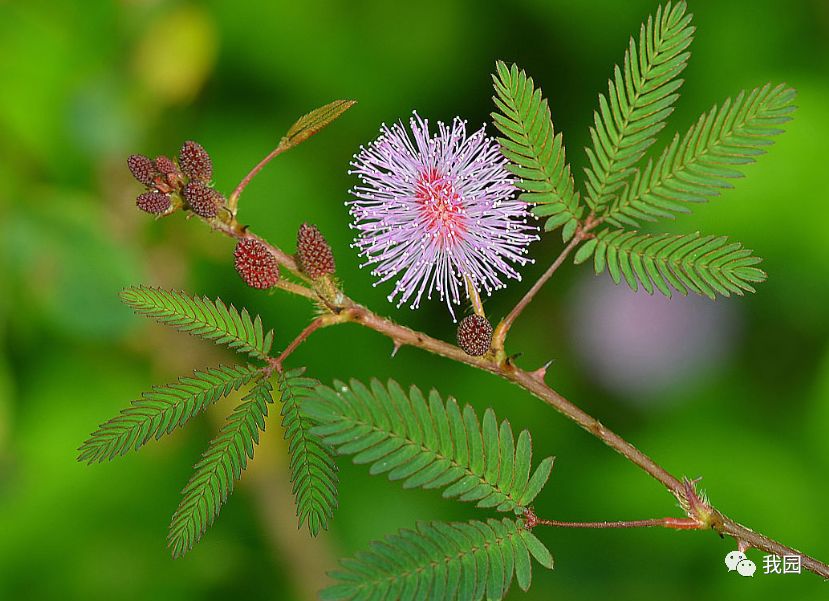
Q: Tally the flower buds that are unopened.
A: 8